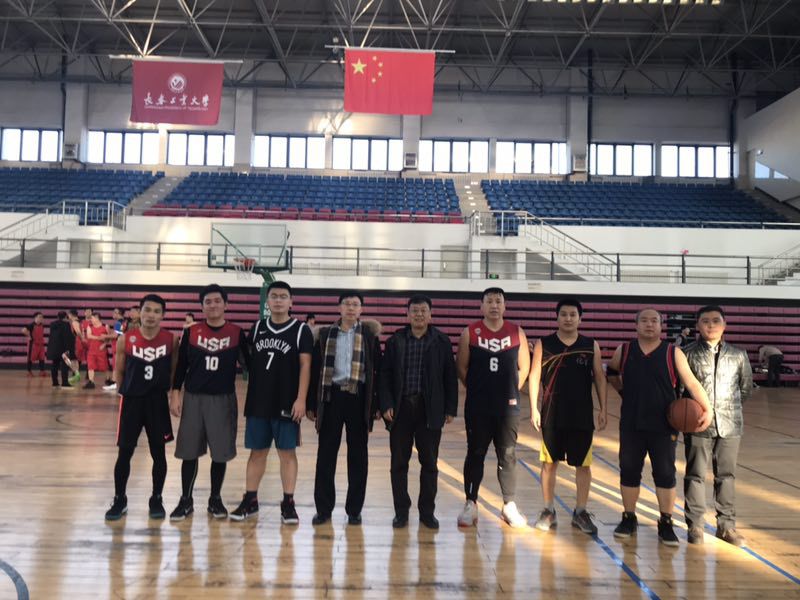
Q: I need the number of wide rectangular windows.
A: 9